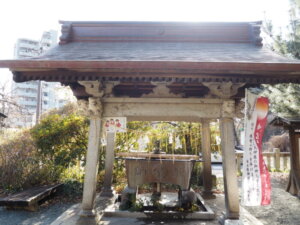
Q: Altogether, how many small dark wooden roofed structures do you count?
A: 1